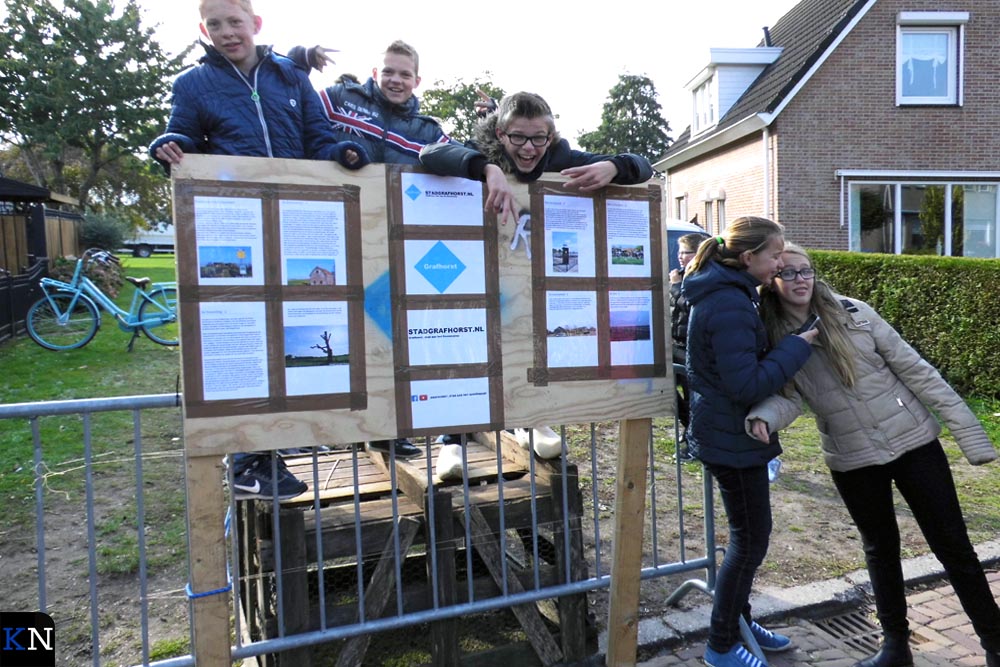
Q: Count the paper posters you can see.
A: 12